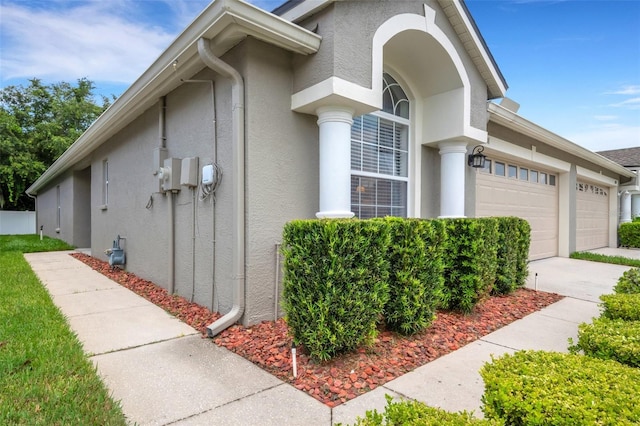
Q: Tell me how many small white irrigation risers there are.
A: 3